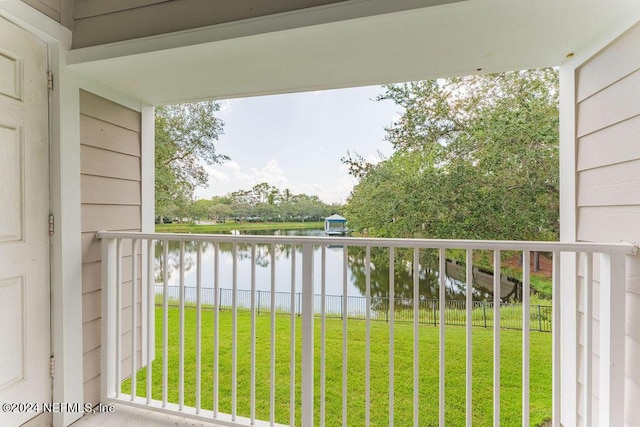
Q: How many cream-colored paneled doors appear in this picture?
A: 1